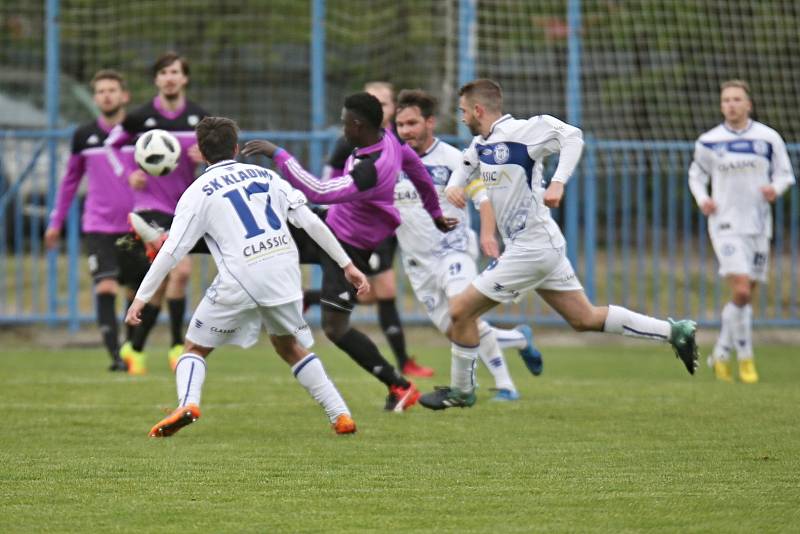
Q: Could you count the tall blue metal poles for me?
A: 4